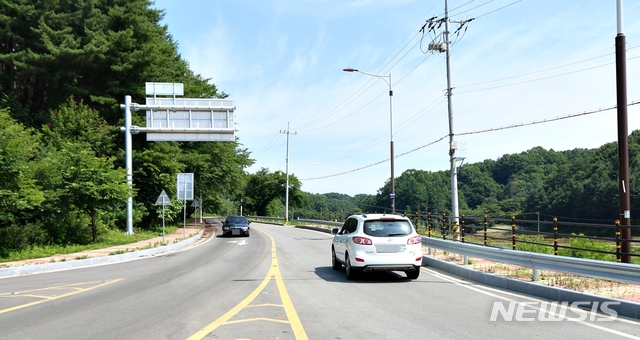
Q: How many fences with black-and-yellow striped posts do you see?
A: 1